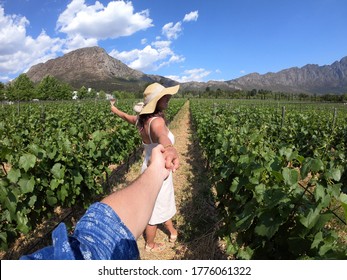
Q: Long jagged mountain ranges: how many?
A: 1